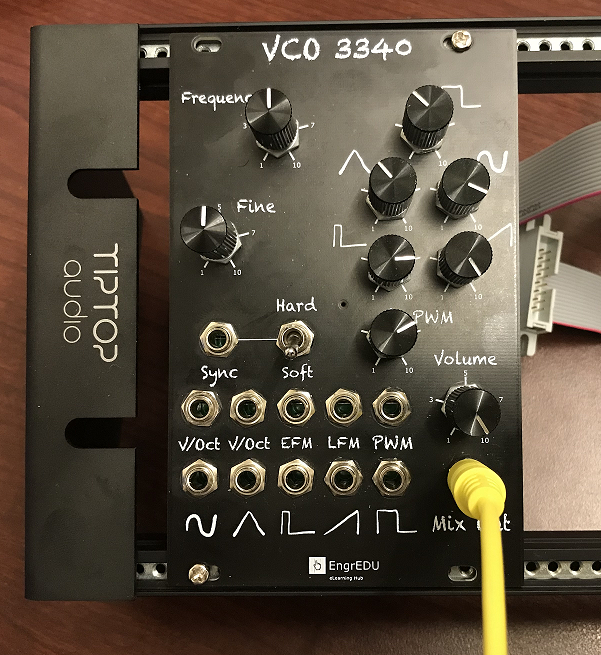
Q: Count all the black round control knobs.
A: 9